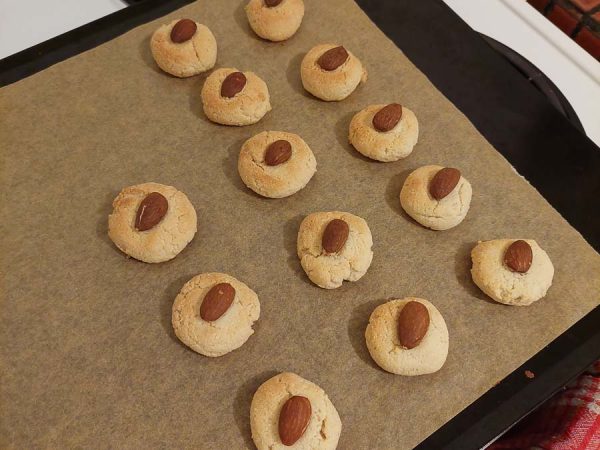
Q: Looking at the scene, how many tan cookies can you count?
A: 13